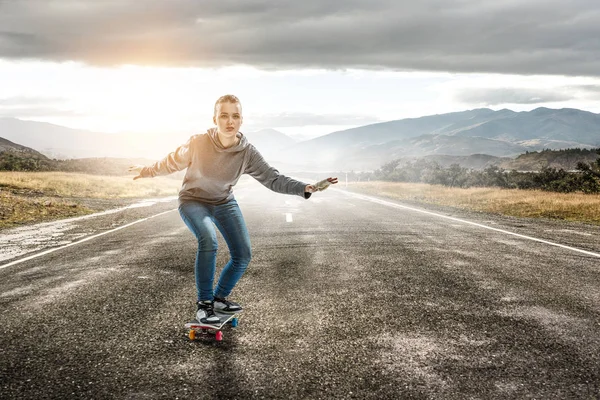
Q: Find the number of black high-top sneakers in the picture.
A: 2